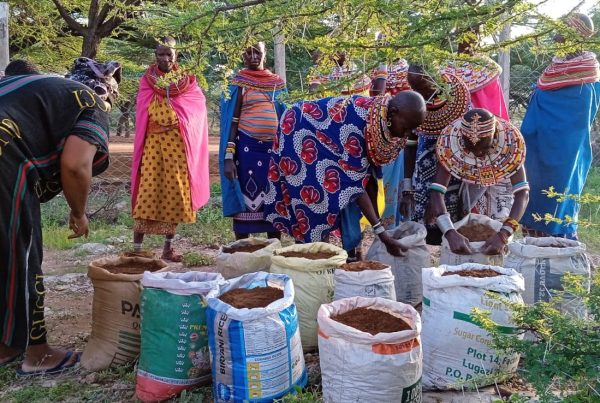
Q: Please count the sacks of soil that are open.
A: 11